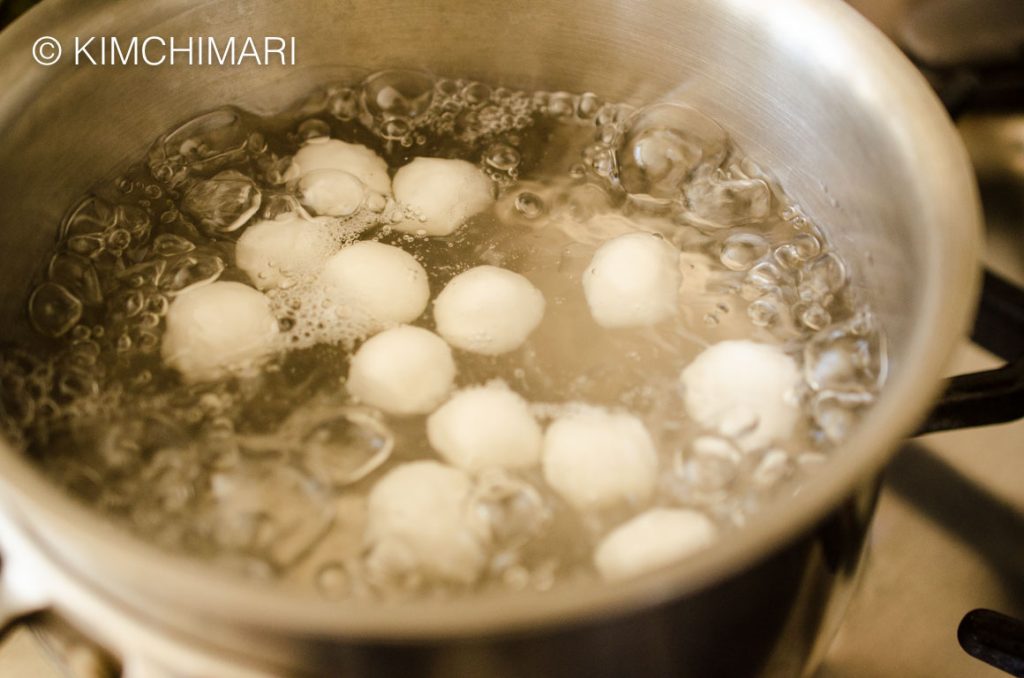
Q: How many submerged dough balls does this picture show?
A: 13